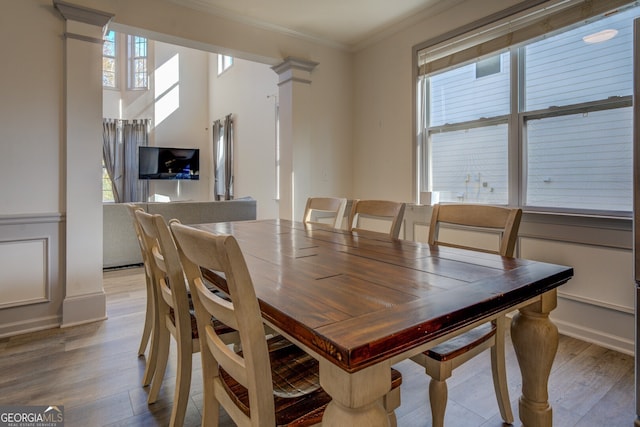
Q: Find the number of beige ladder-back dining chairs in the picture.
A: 6